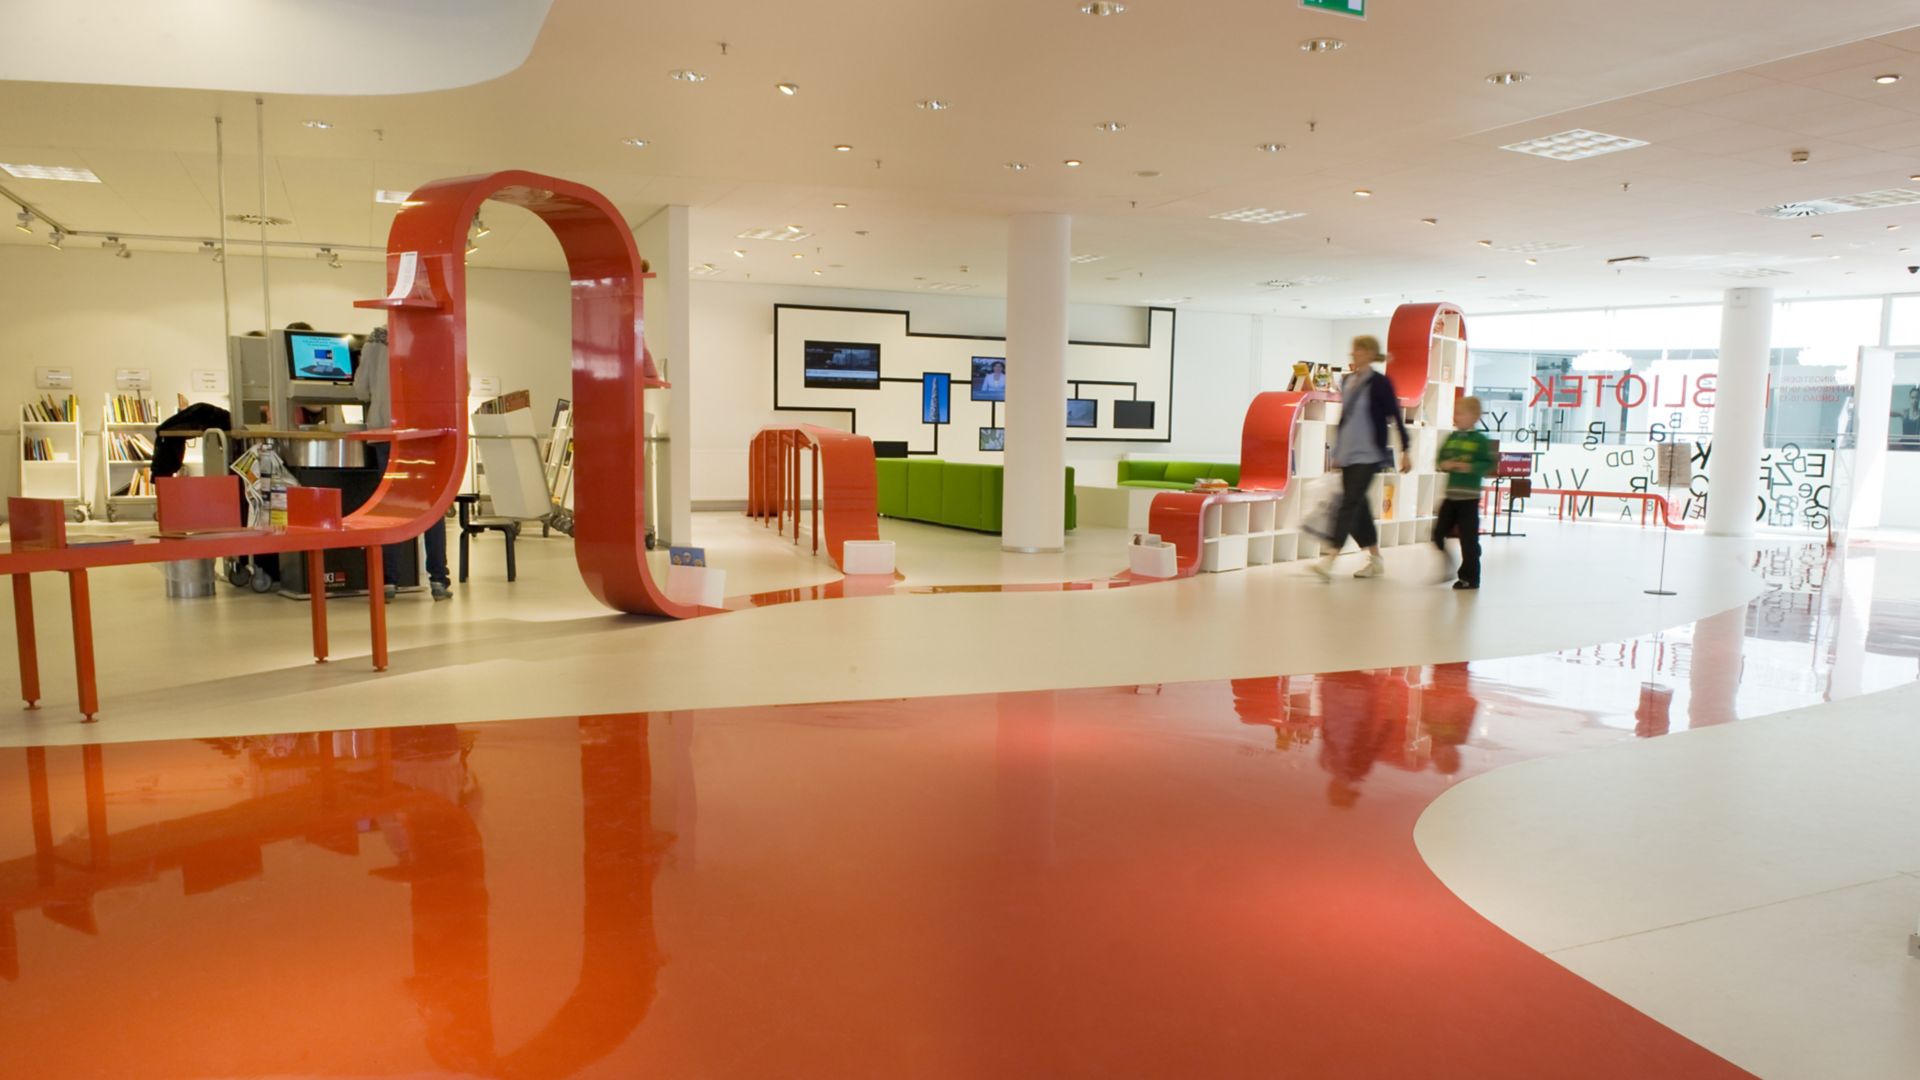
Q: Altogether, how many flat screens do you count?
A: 8